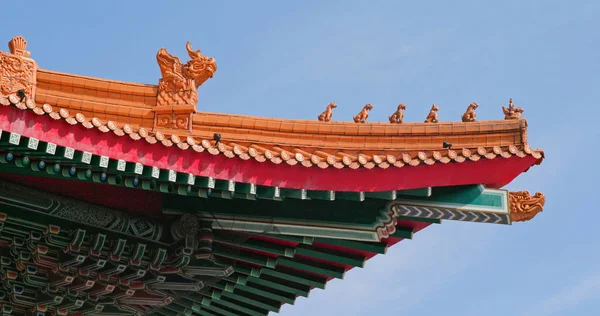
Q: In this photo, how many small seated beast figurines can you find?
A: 5